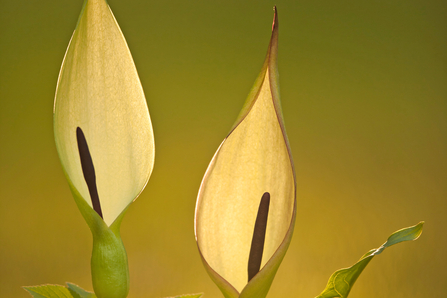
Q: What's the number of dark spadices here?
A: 2